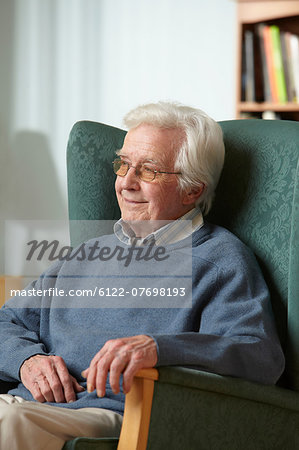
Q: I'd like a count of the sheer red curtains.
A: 0